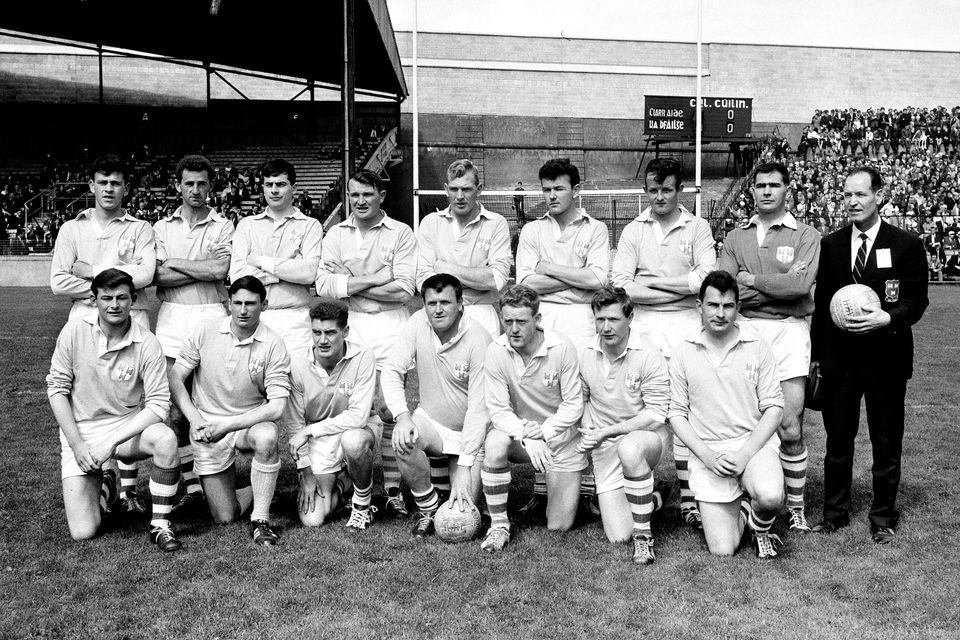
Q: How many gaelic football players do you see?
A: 15